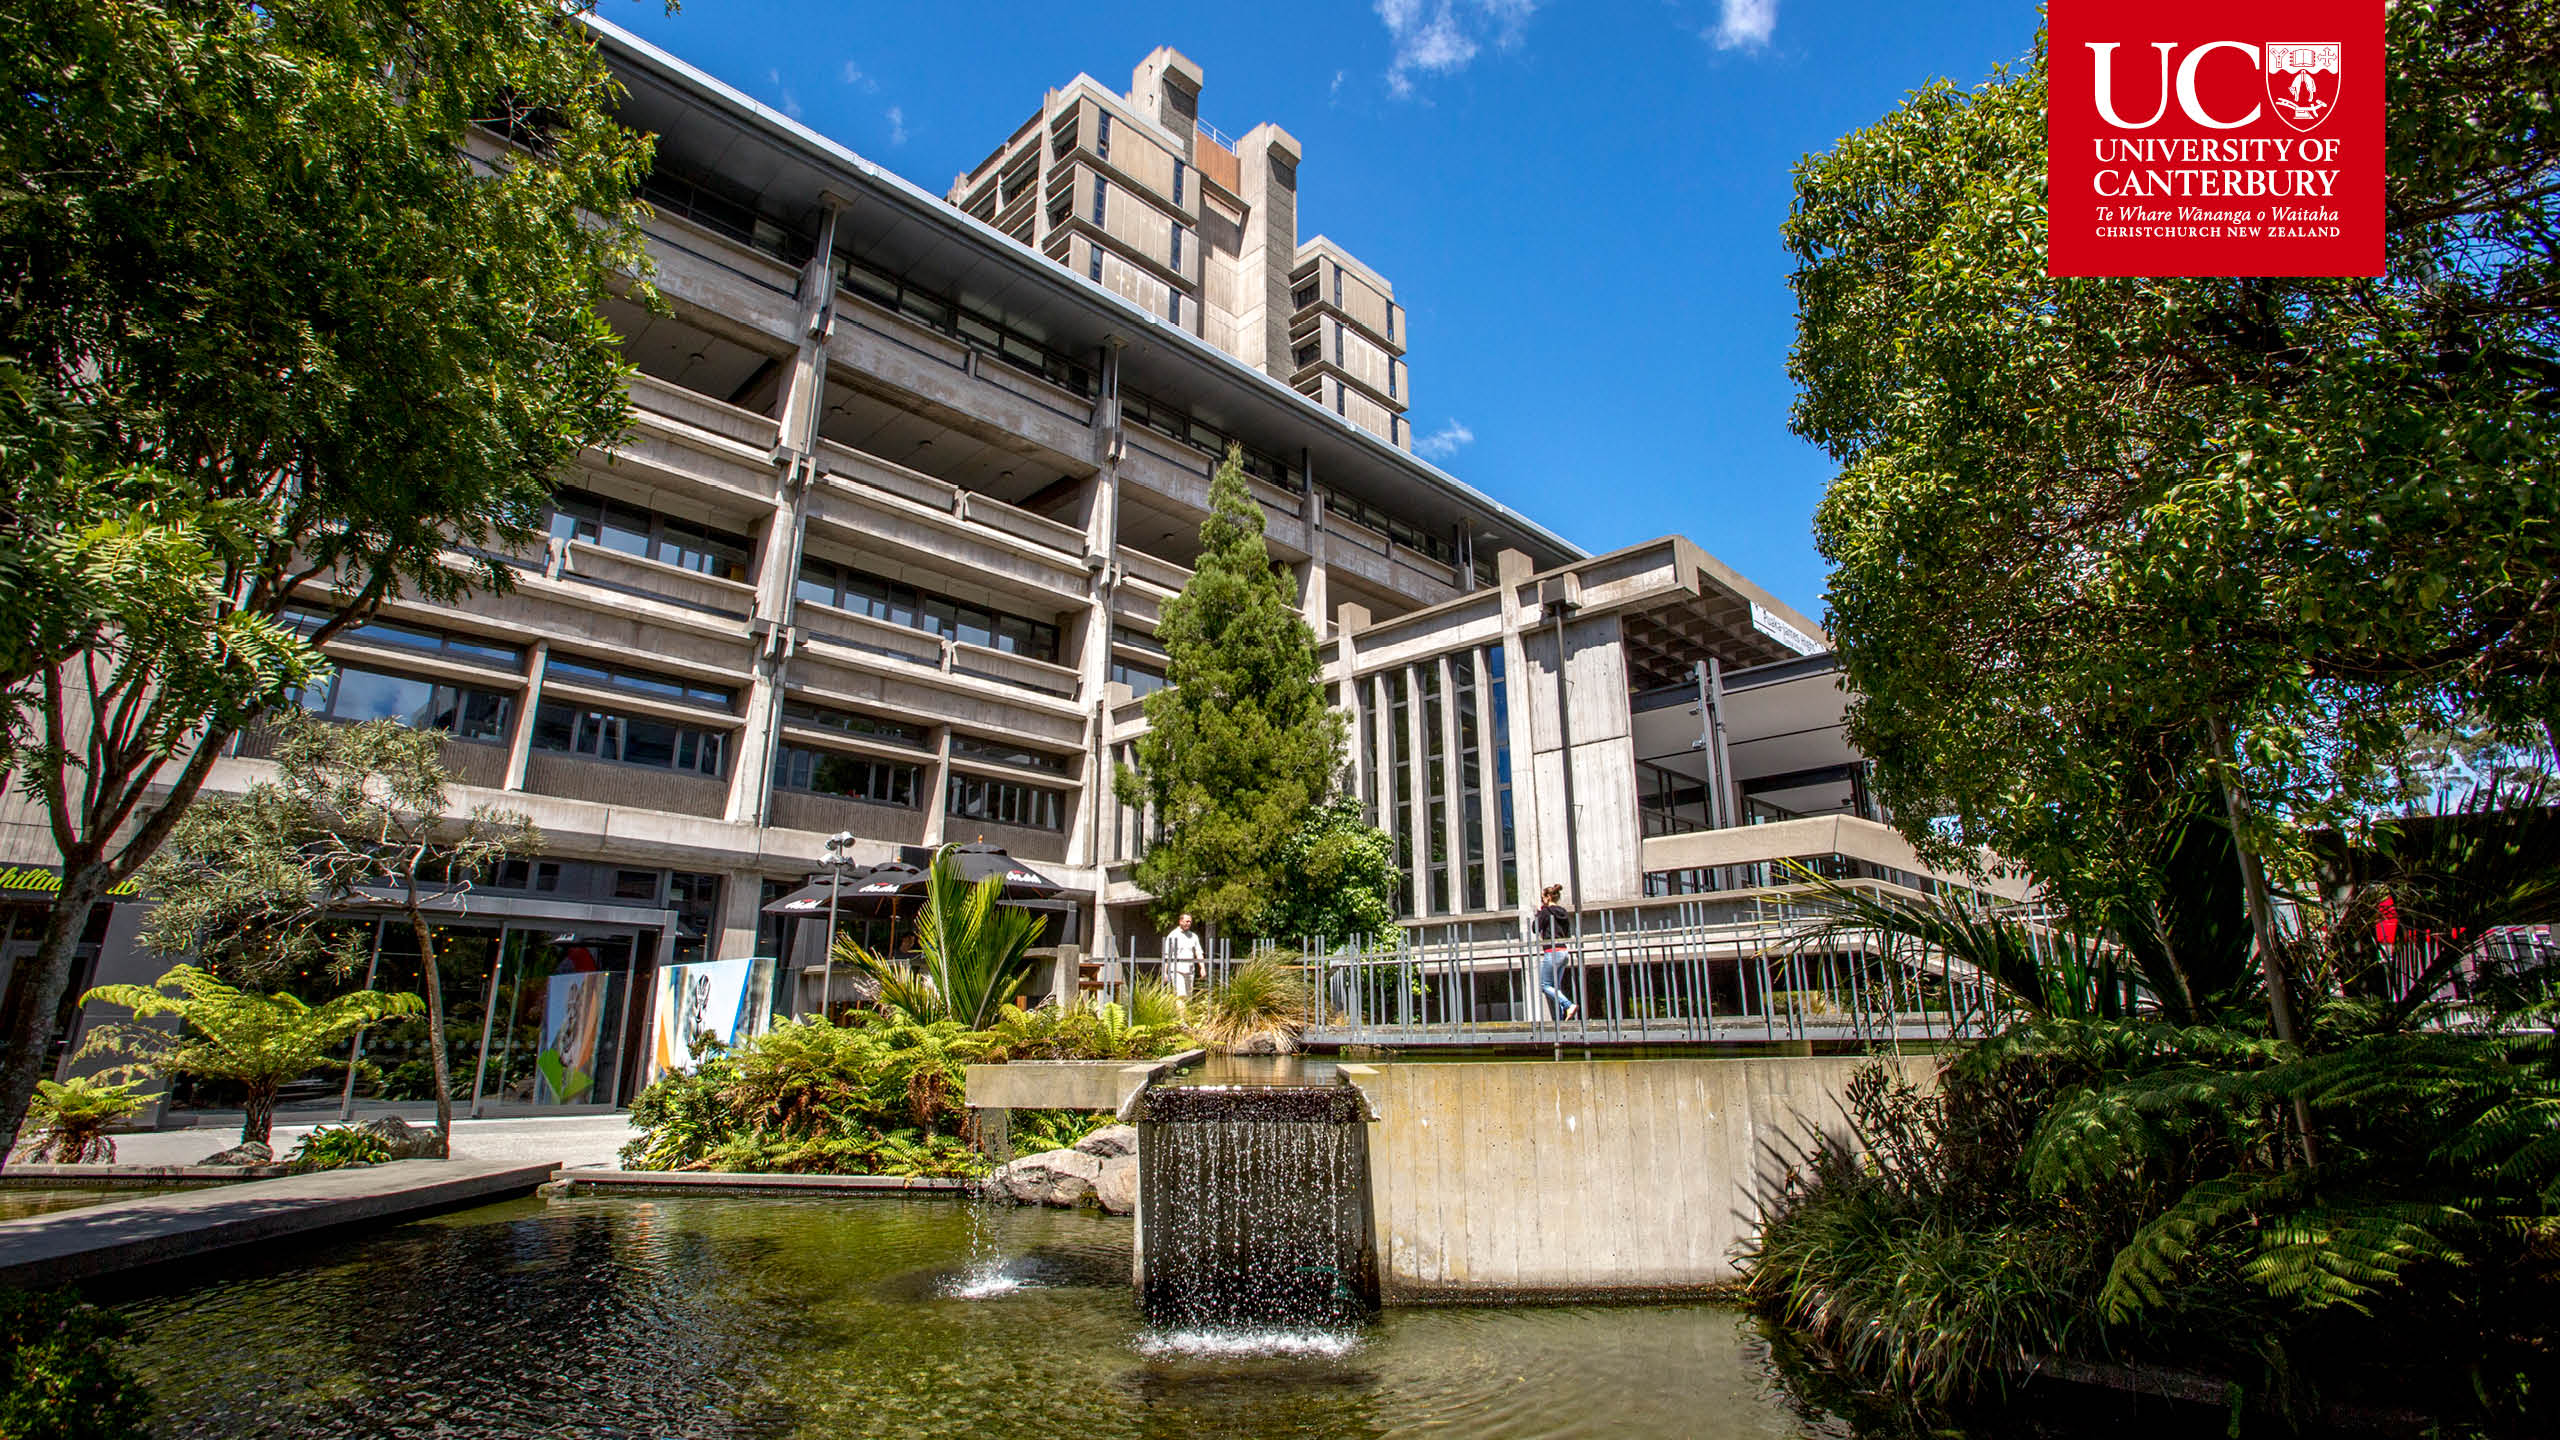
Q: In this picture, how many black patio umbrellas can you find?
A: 3